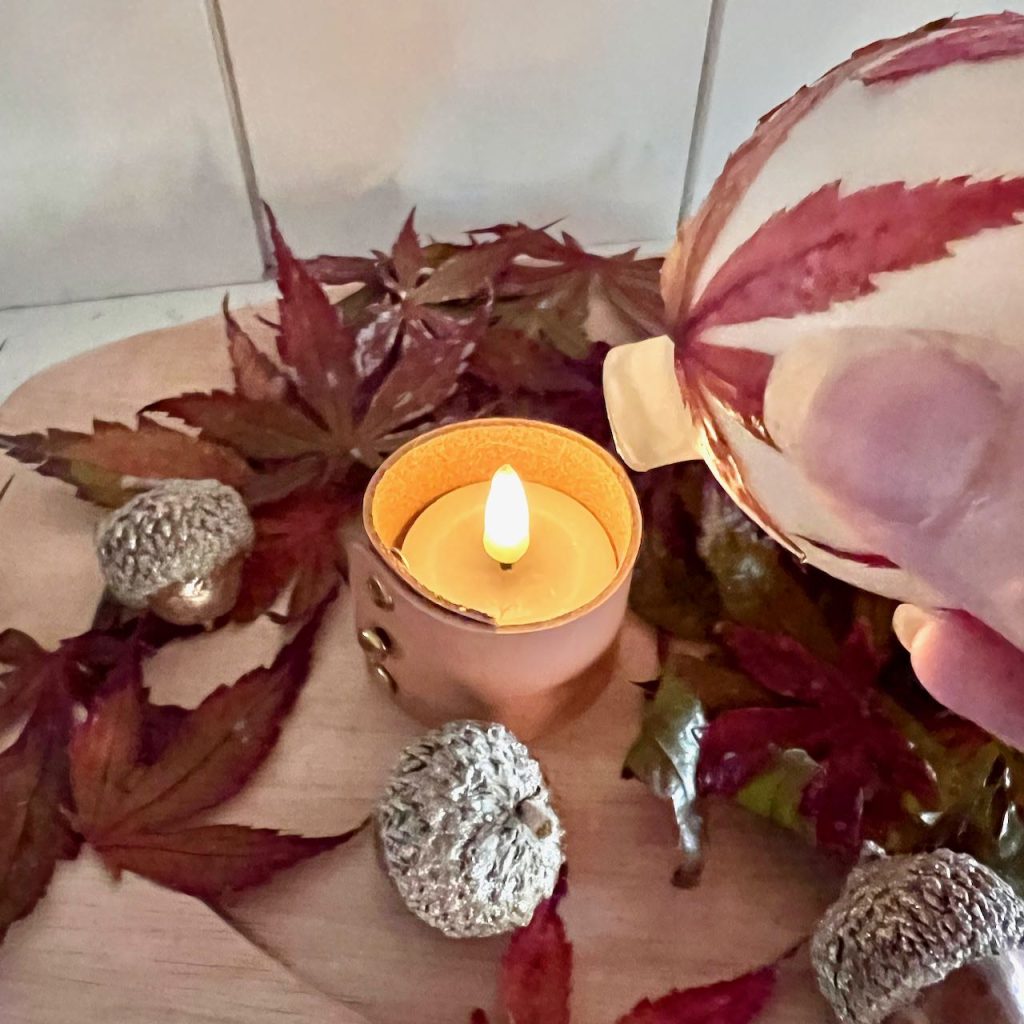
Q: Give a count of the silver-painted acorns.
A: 3